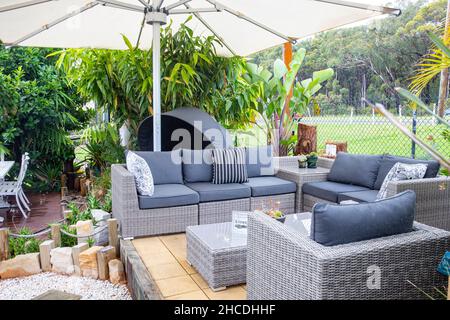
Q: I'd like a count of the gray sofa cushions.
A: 11